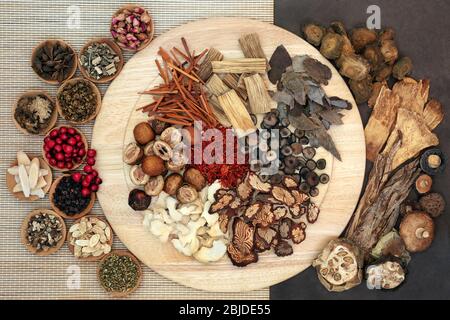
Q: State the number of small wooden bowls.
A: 11